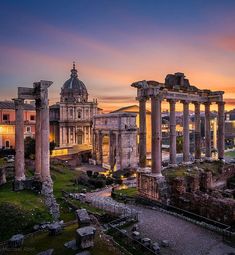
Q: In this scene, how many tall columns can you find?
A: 10